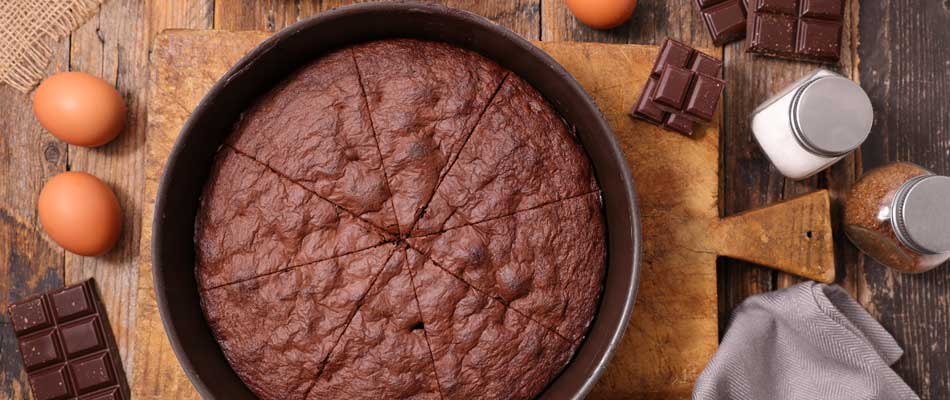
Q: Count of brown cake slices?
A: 8